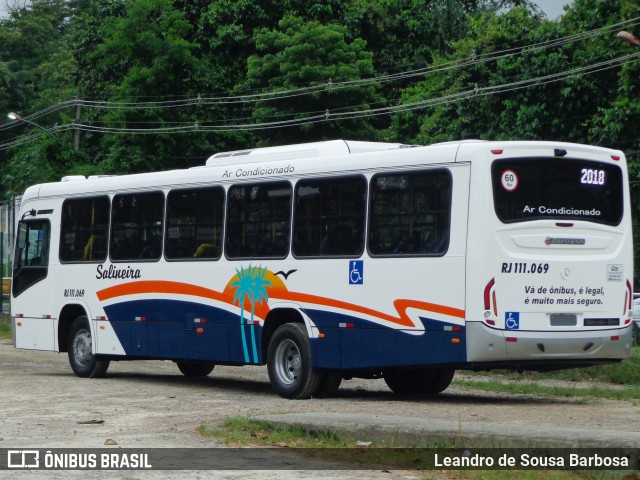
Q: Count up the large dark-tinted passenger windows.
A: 6